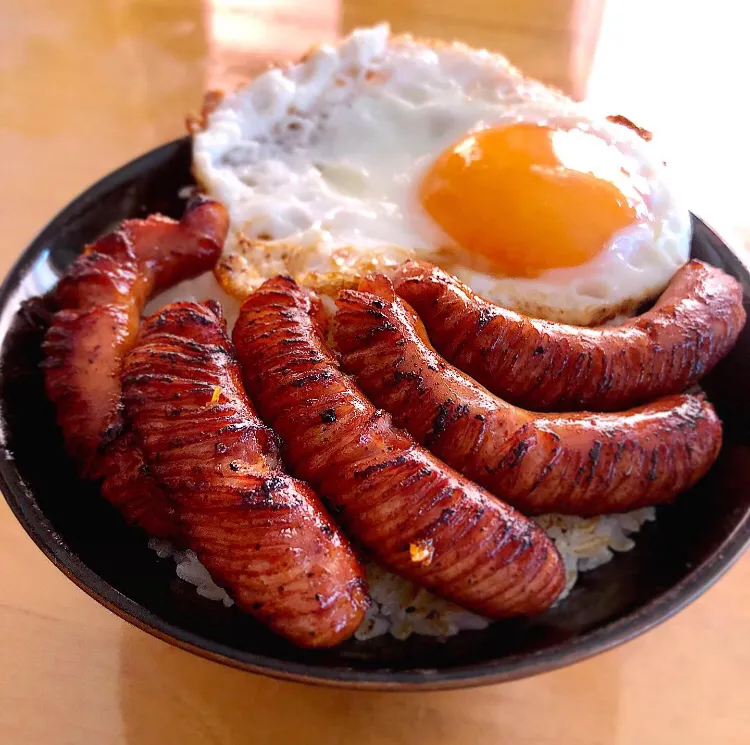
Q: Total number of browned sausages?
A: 5